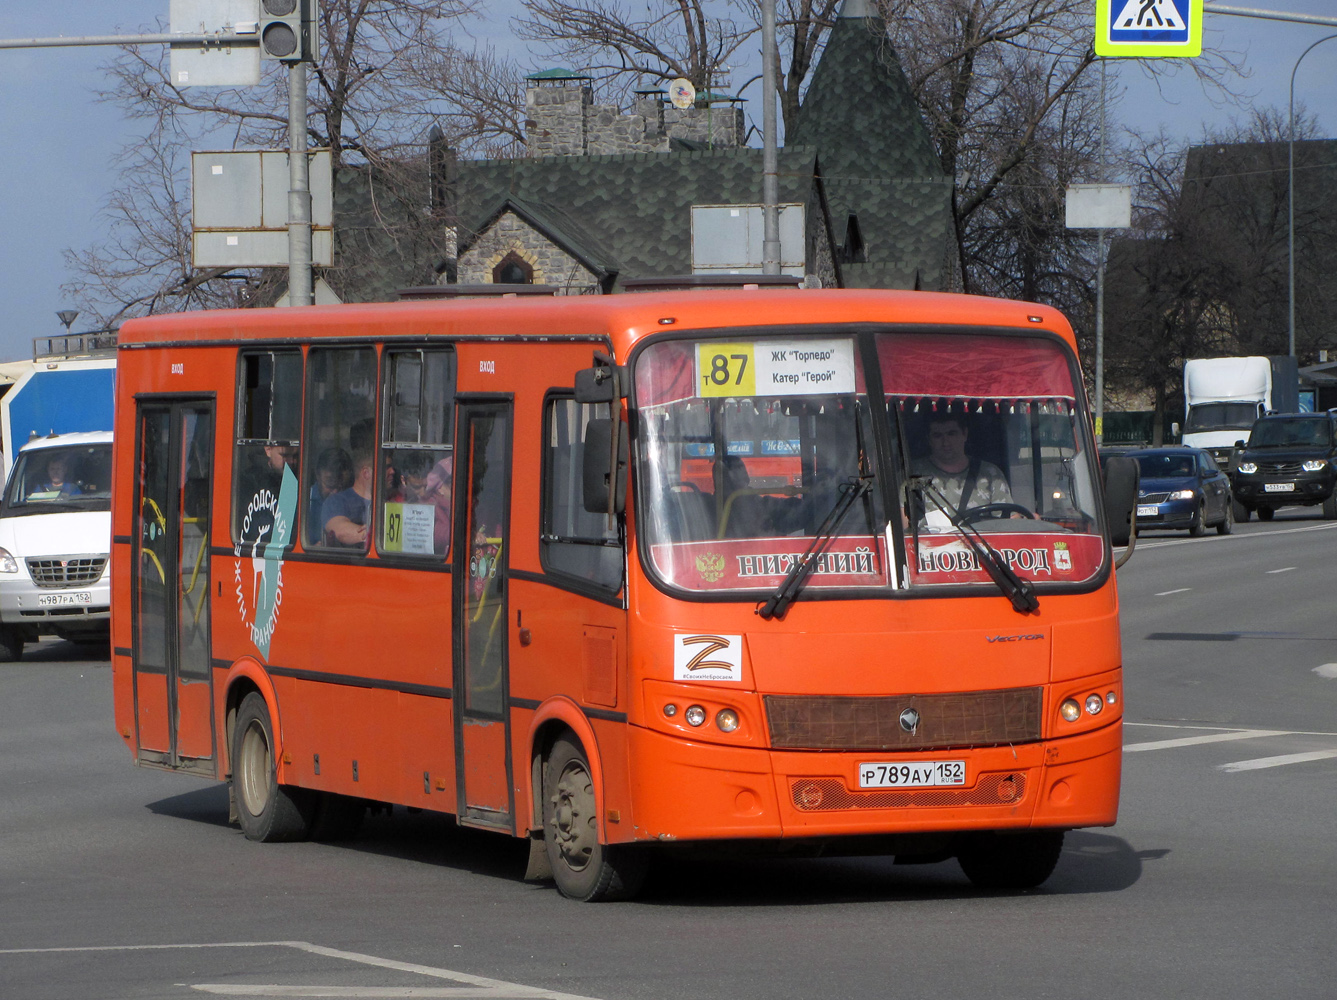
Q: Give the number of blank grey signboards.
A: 4